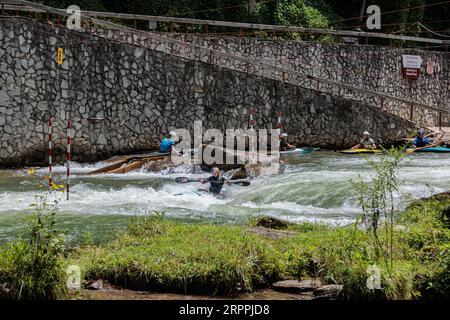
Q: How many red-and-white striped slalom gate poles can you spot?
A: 4